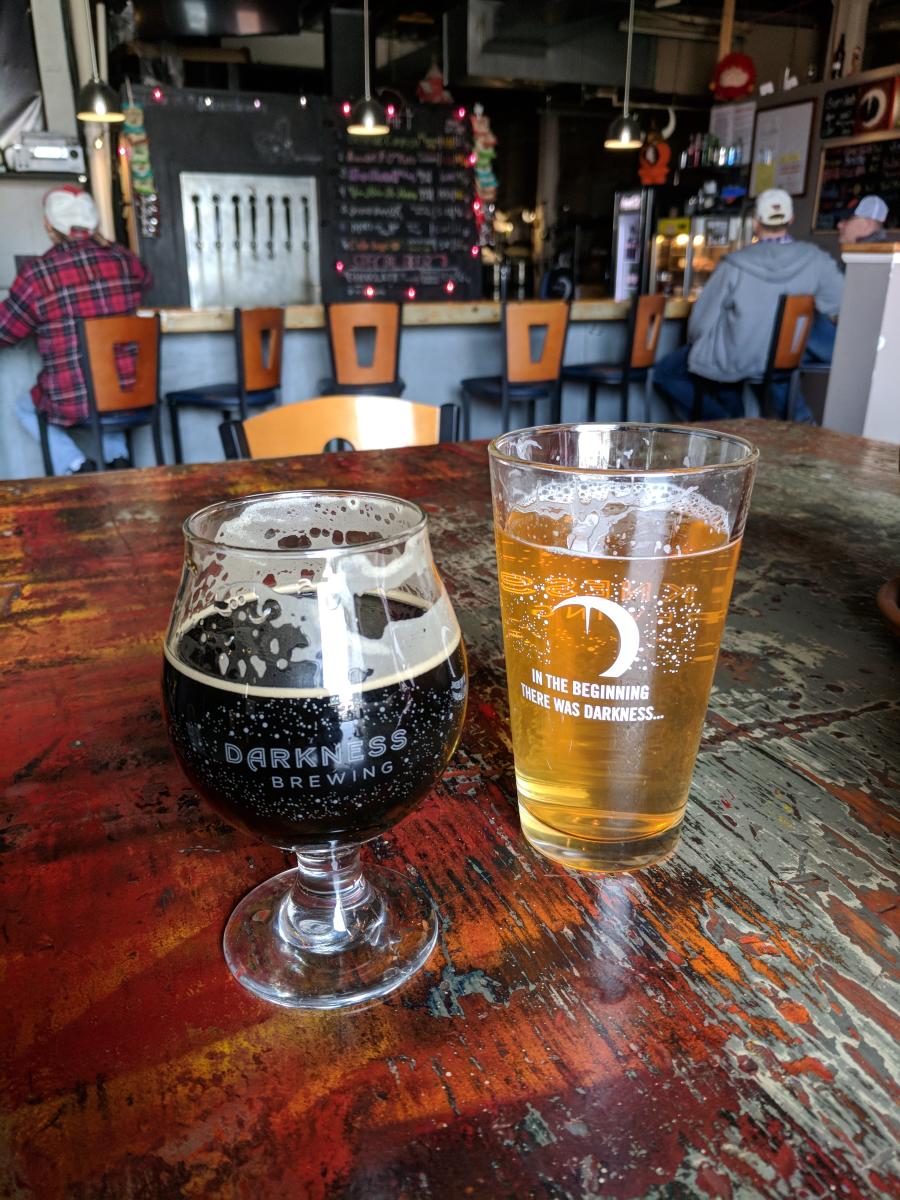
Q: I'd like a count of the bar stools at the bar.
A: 6